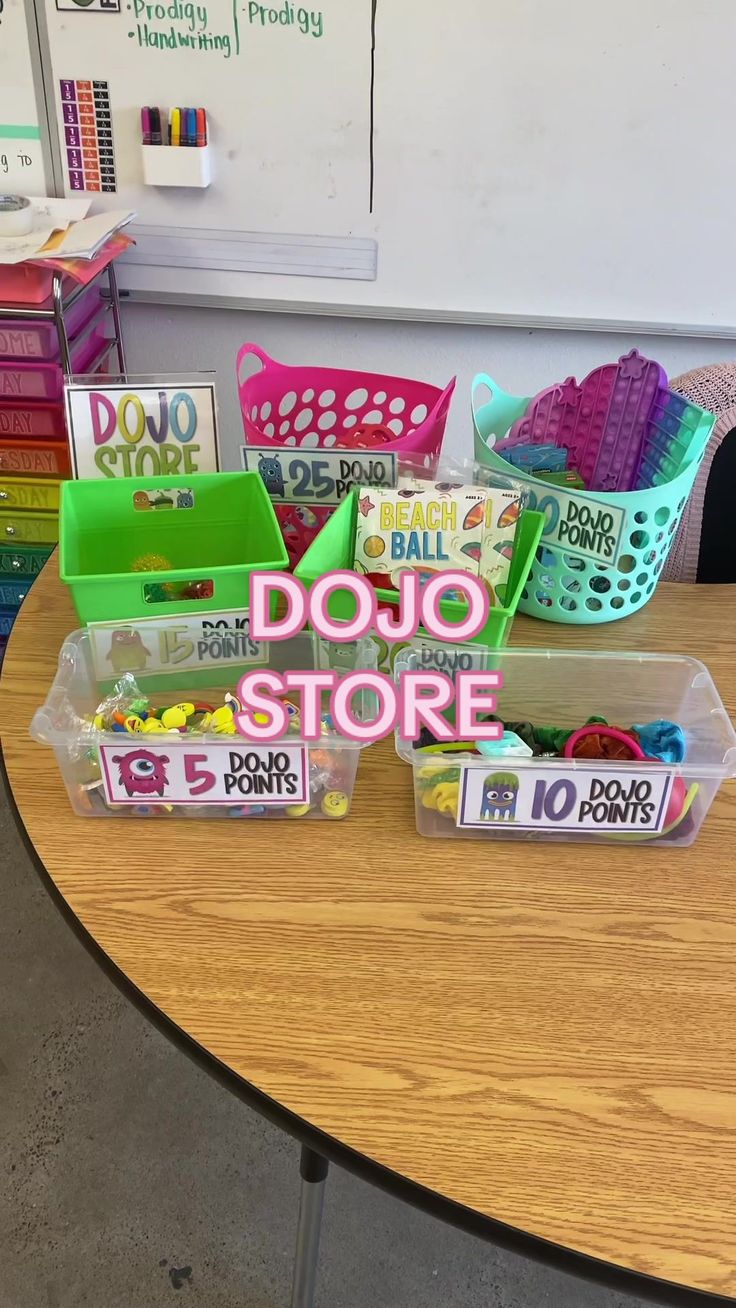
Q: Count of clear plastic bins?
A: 2